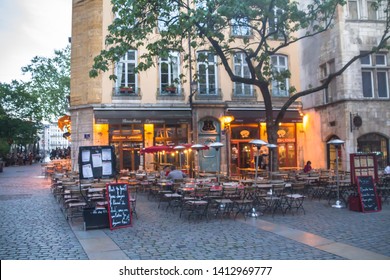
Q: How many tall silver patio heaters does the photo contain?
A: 6